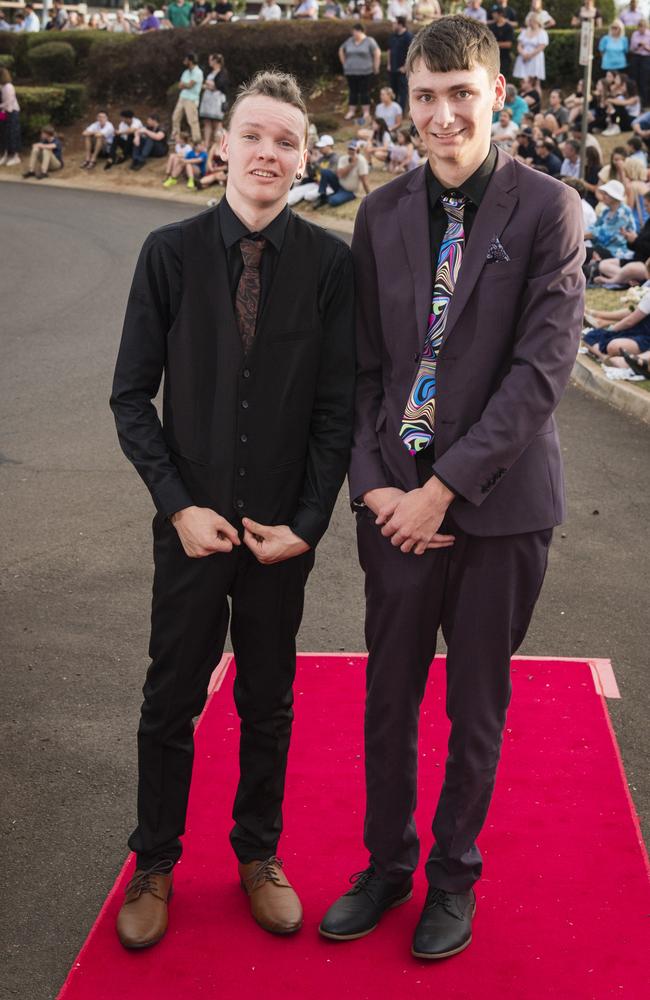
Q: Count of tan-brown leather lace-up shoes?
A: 2